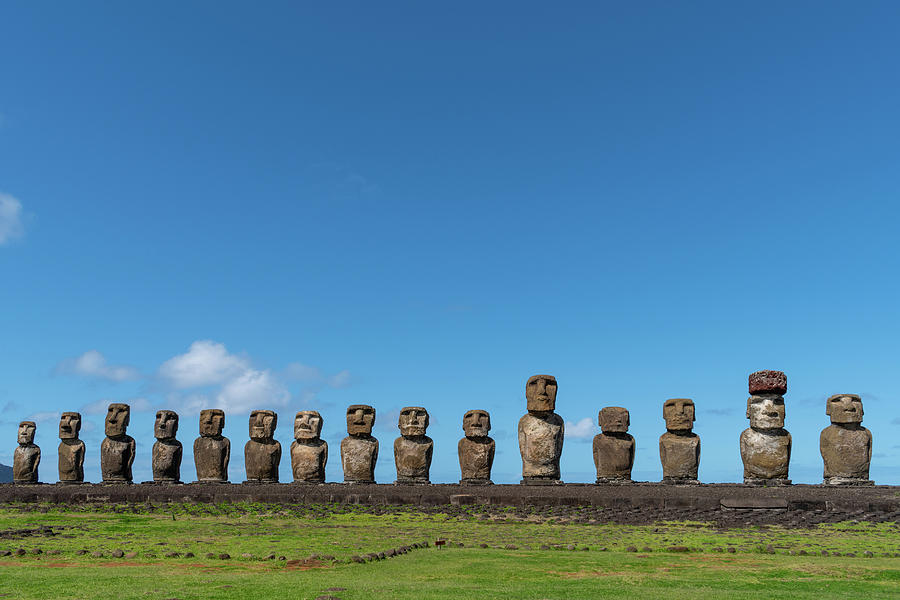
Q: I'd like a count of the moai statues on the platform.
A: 15